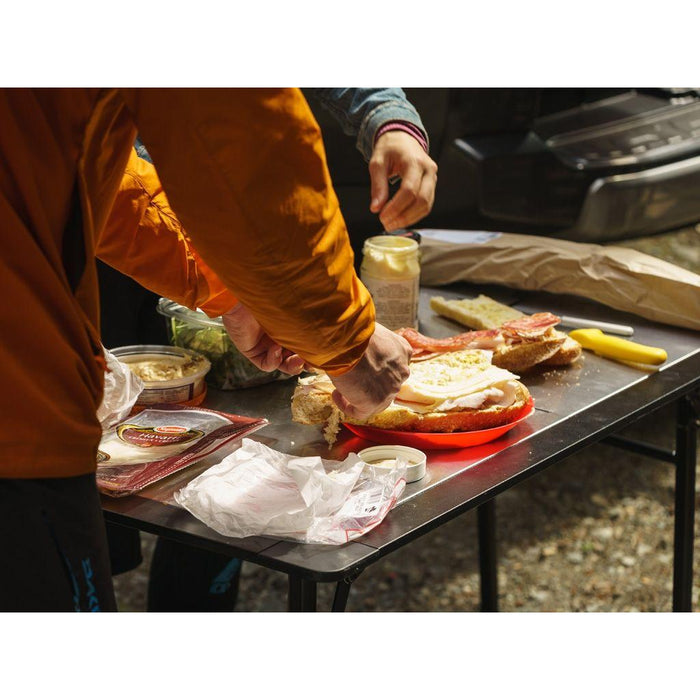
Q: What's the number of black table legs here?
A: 3